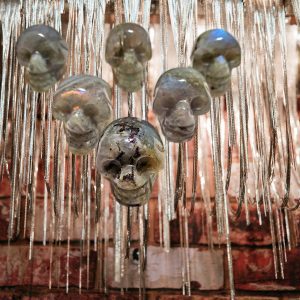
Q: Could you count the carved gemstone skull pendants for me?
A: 6